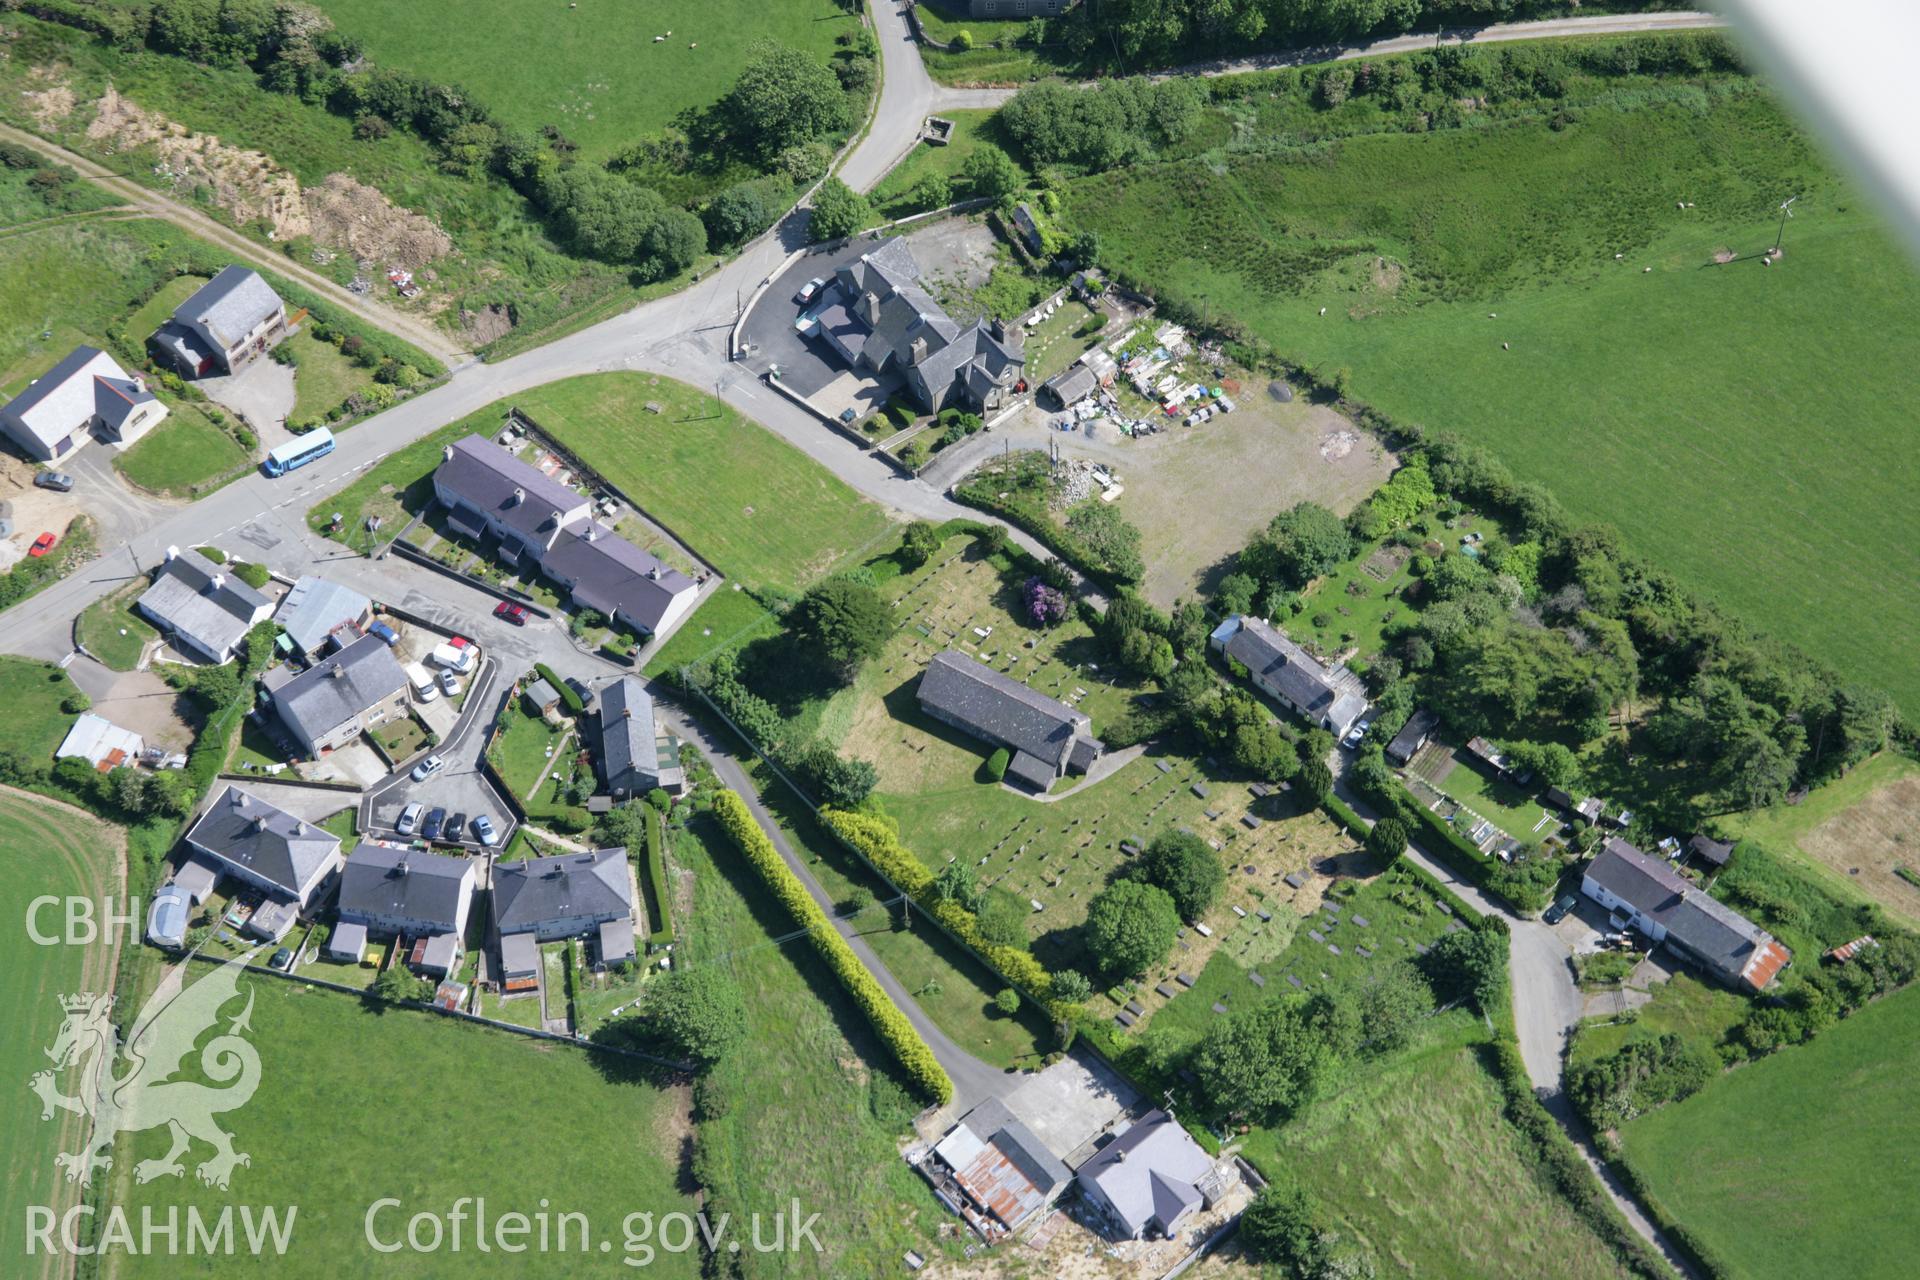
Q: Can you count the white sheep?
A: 13